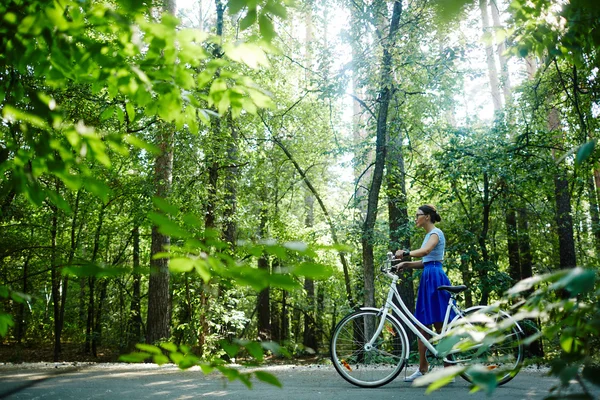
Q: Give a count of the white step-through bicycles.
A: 1